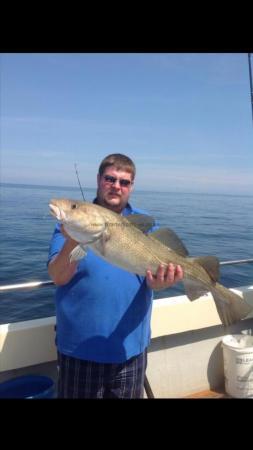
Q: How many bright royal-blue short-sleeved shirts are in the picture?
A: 1